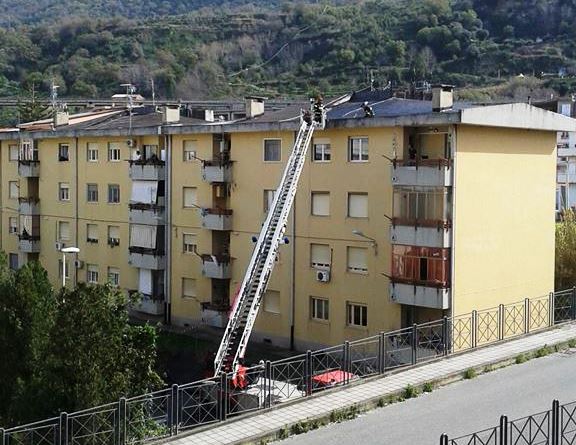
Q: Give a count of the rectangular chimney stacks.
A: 4